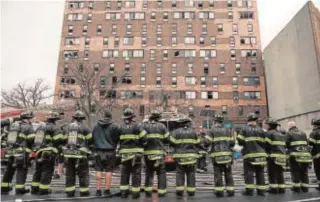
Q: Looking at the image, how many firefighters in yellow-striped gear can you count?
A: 11